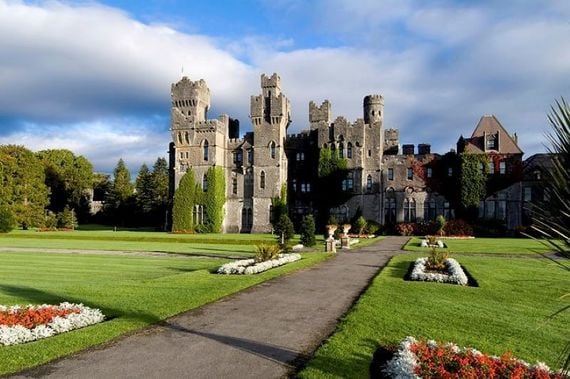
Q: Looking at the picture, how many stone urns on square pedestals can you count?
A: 2